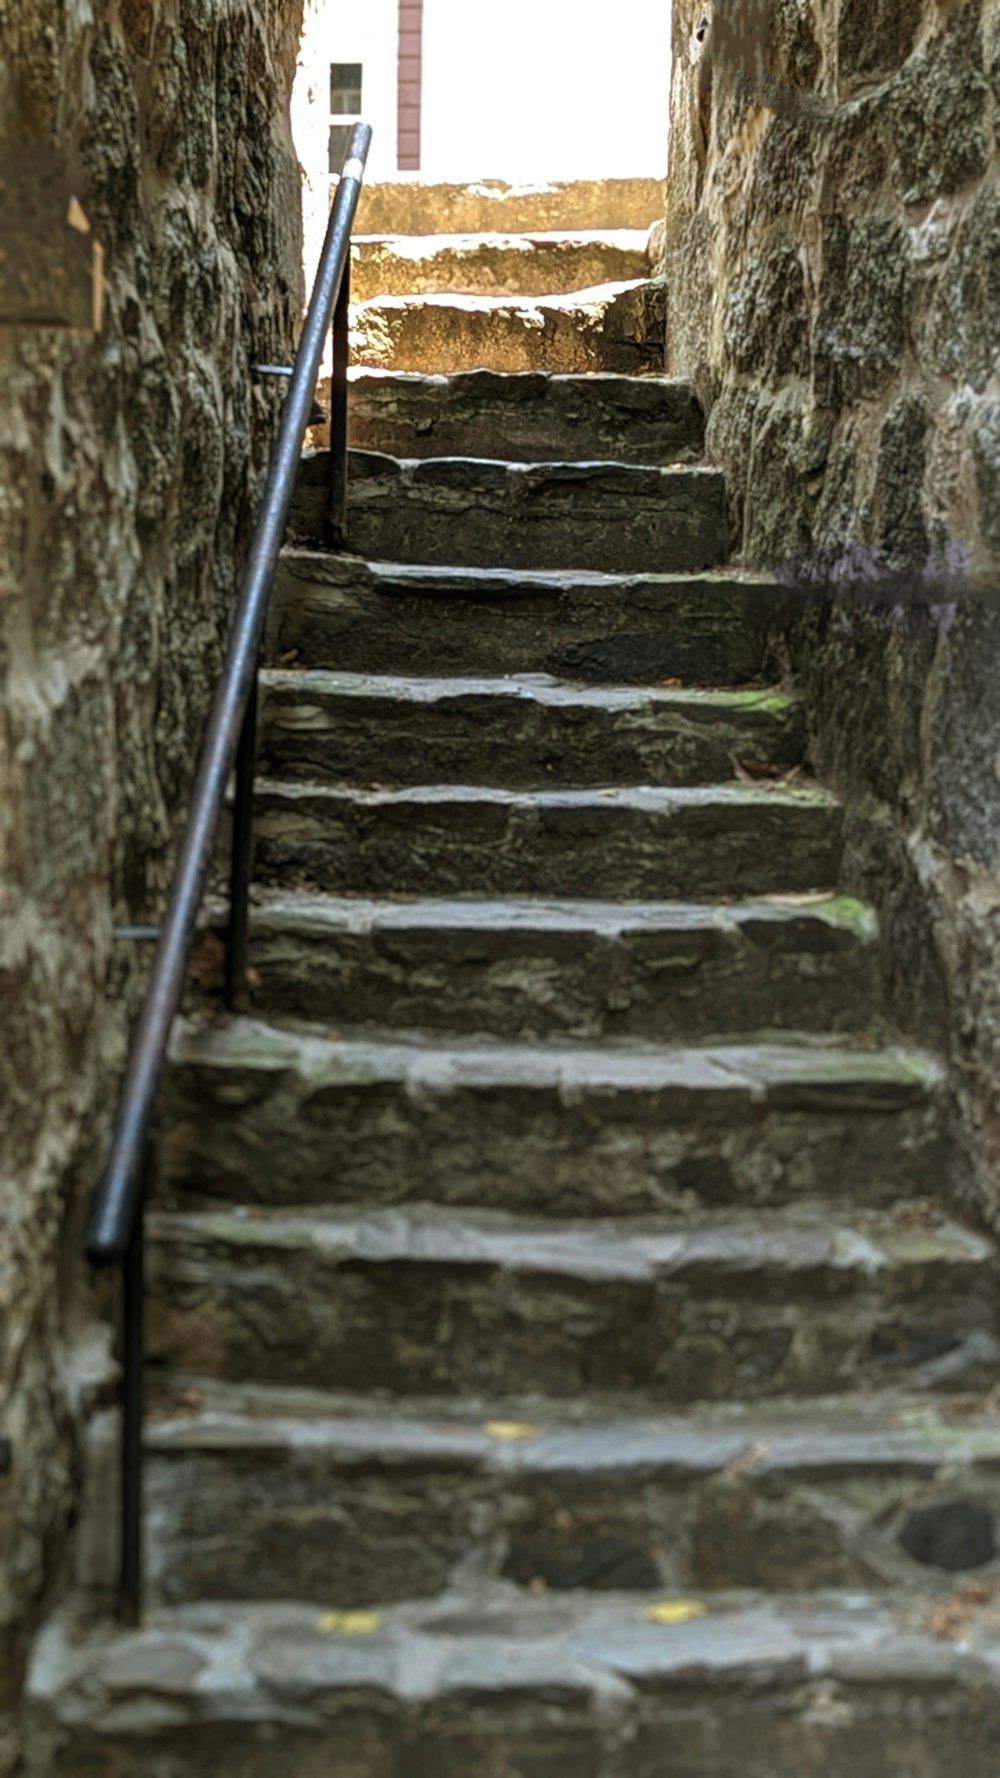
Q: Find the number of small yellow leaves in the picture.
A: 3